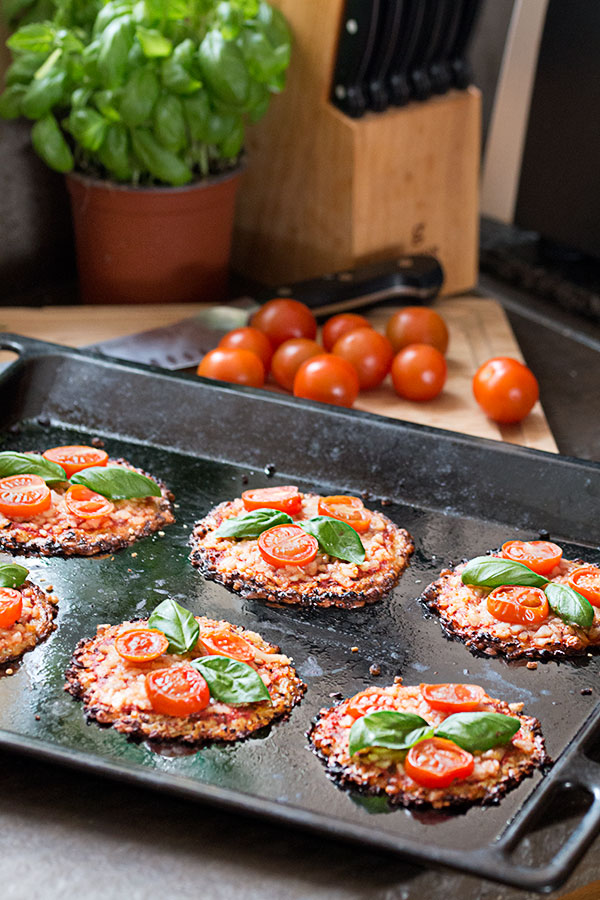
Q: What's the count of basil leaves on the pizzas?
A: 11